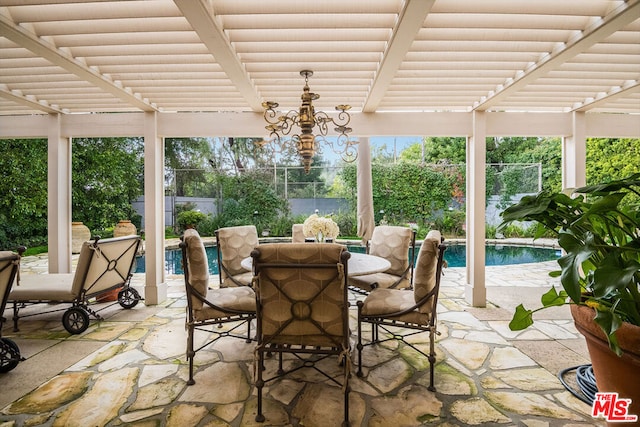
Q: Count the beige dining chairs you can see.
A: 6